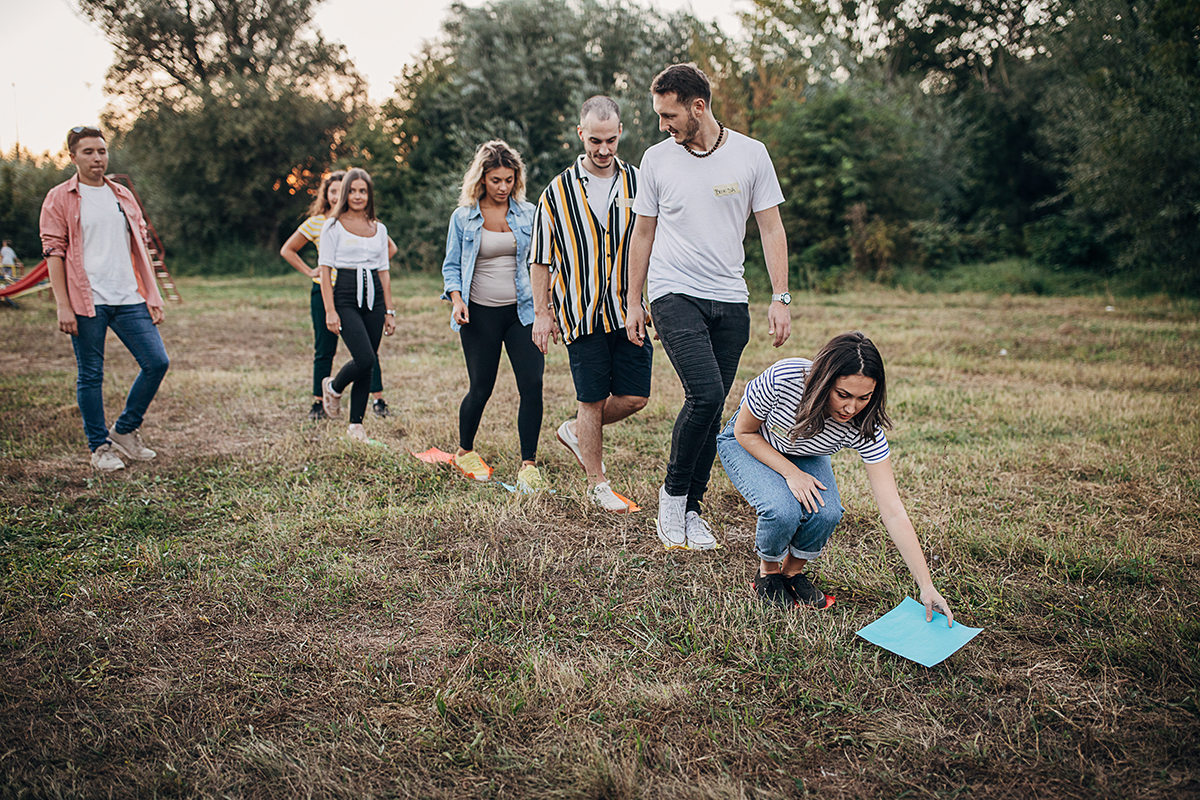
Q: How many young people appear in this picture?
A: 7